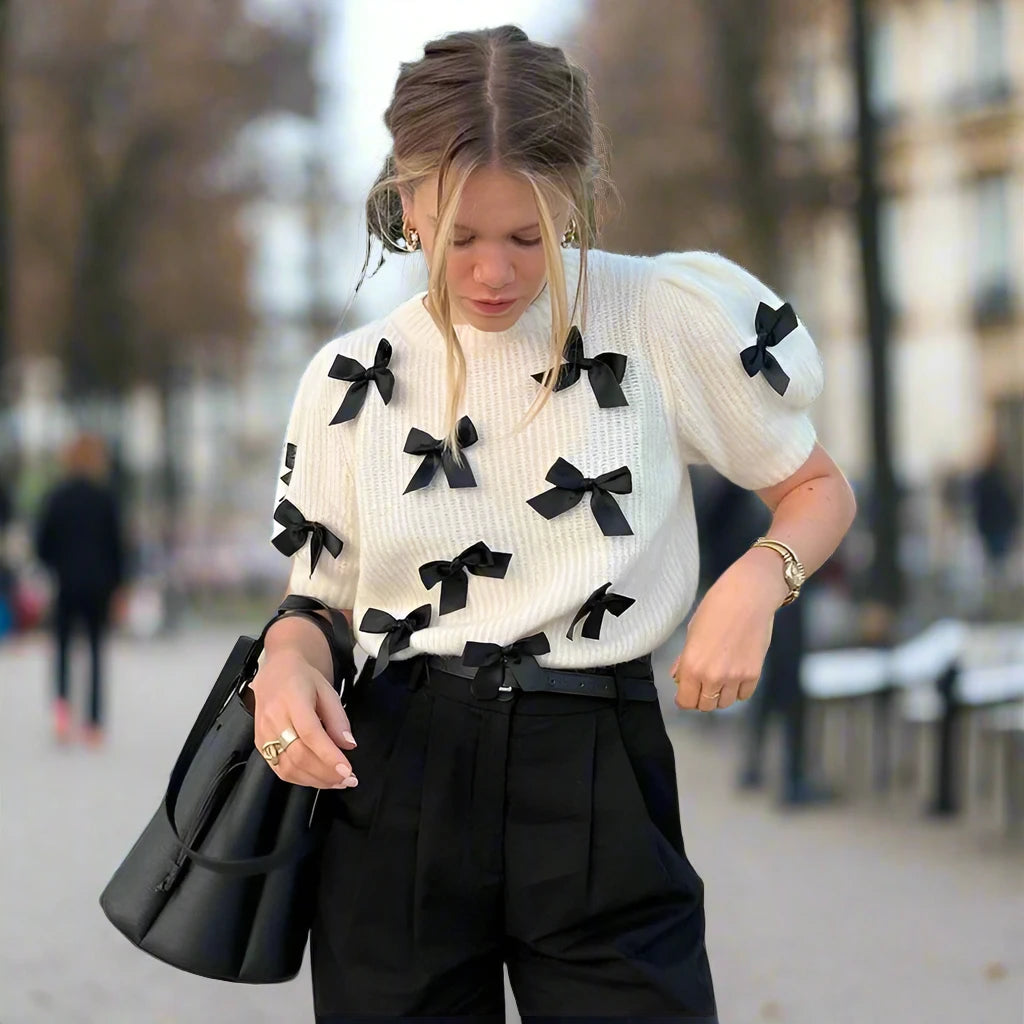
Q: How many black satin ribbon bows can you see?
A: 11